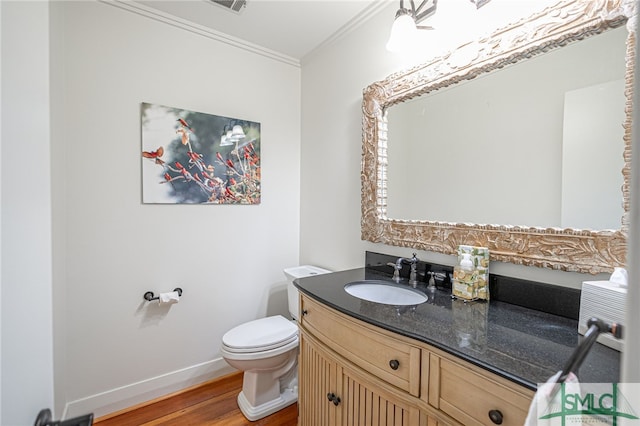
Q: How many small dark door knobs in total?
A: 5